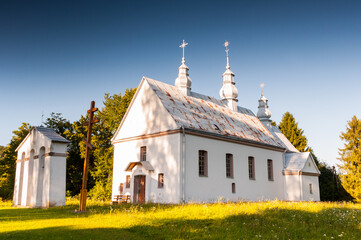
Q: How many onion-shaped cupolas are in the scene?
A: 3